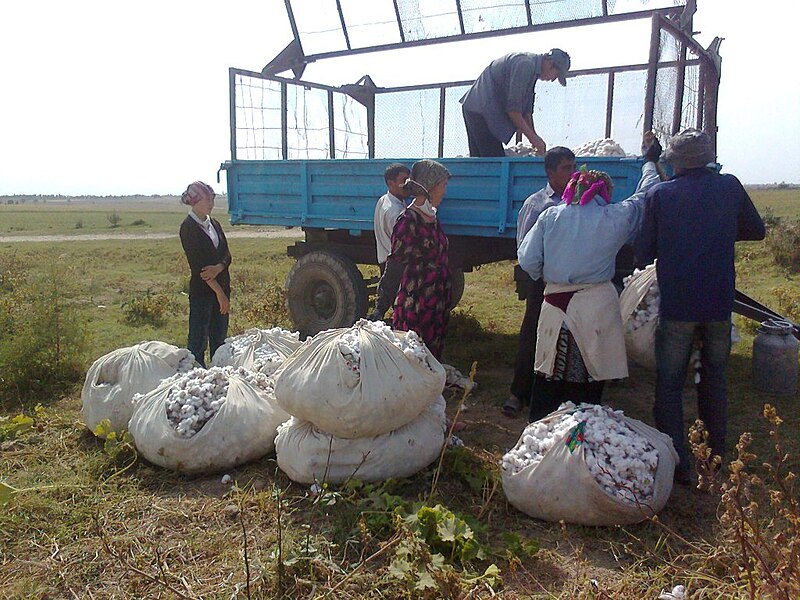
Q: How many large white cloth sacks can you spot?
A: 7